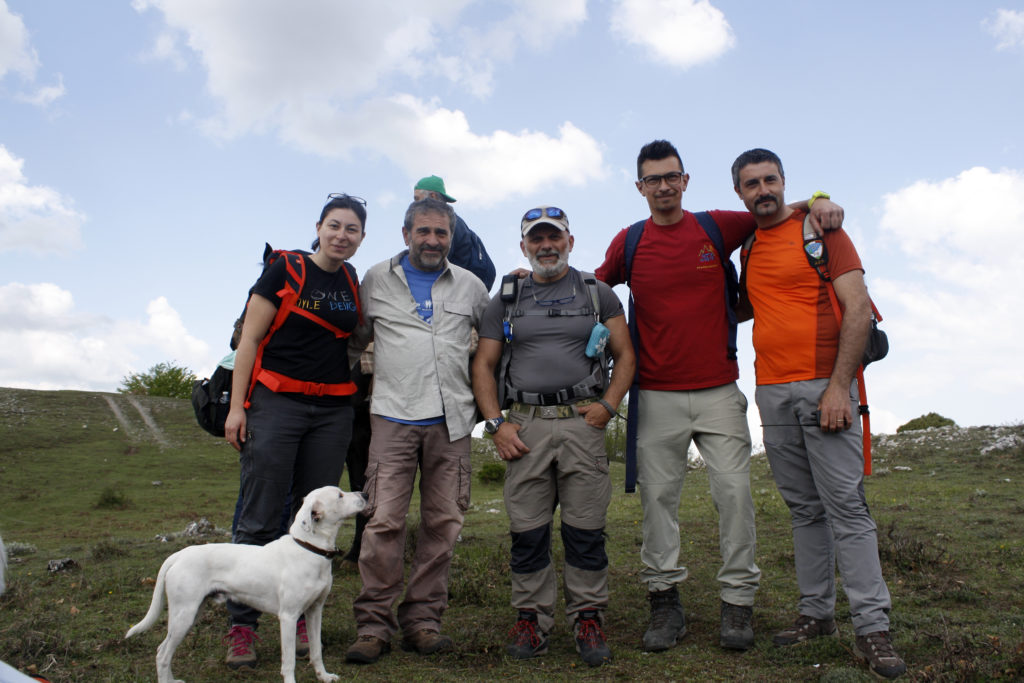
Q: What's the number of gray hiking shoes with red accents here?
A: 2